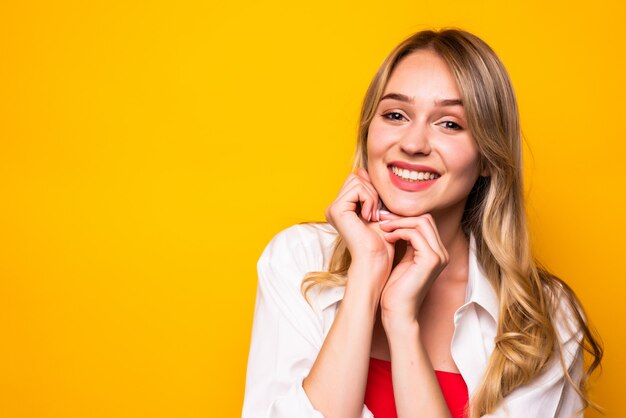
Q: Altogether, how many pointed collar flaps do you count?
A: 2